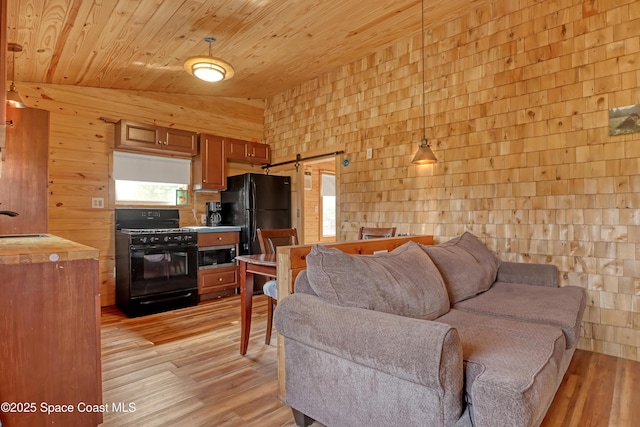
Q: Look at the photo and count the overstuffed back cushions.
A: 2